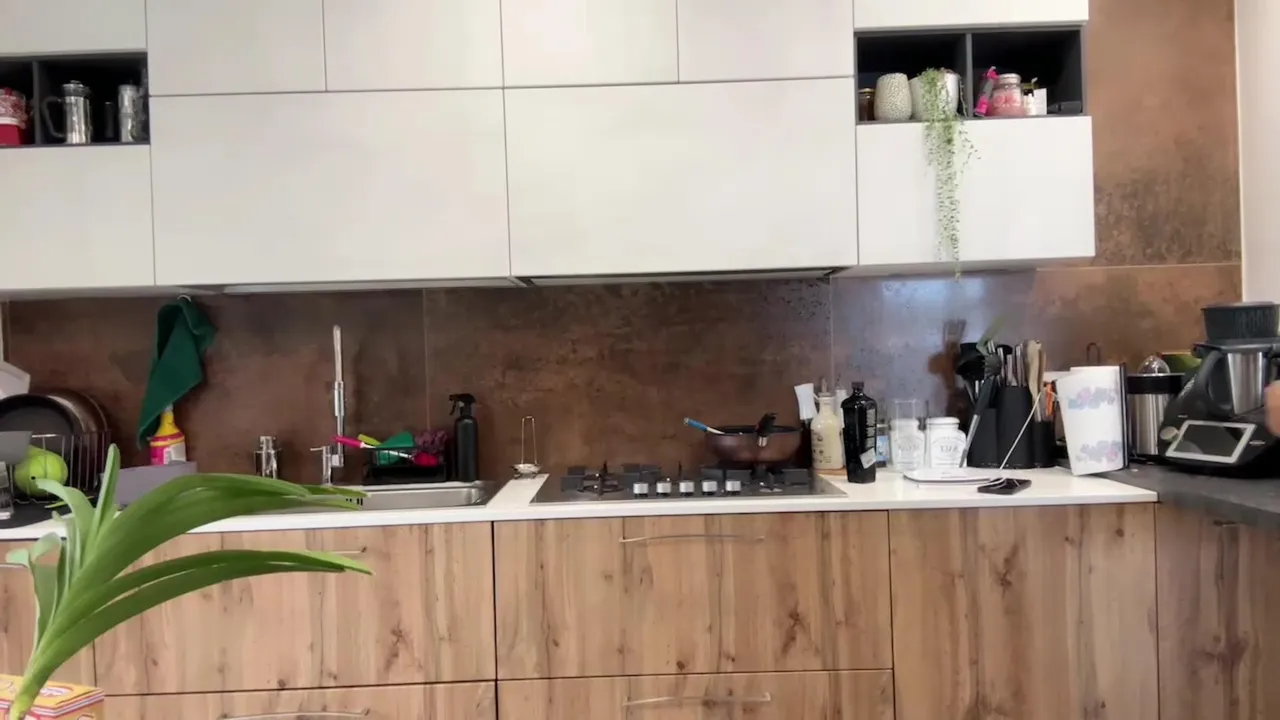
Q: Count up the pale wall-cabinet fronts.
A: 10